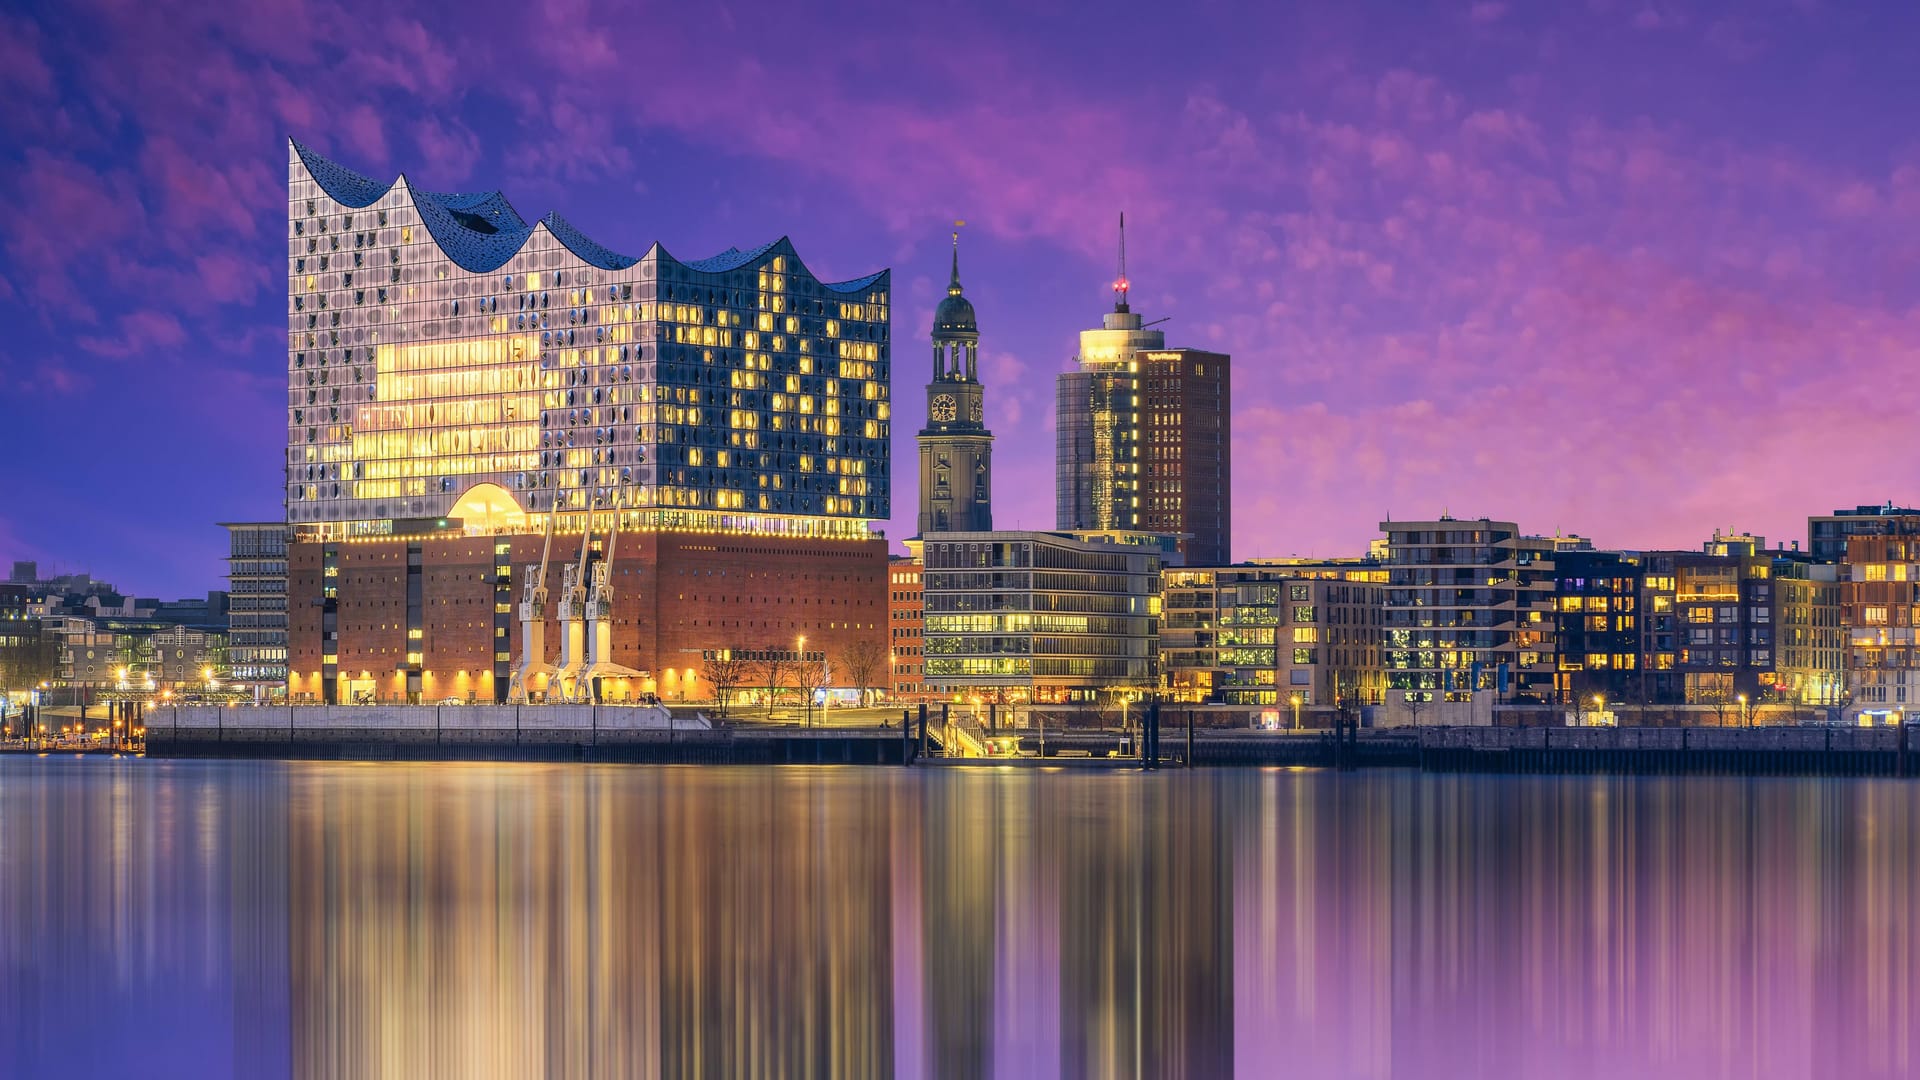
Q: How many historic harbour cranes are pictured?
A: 3